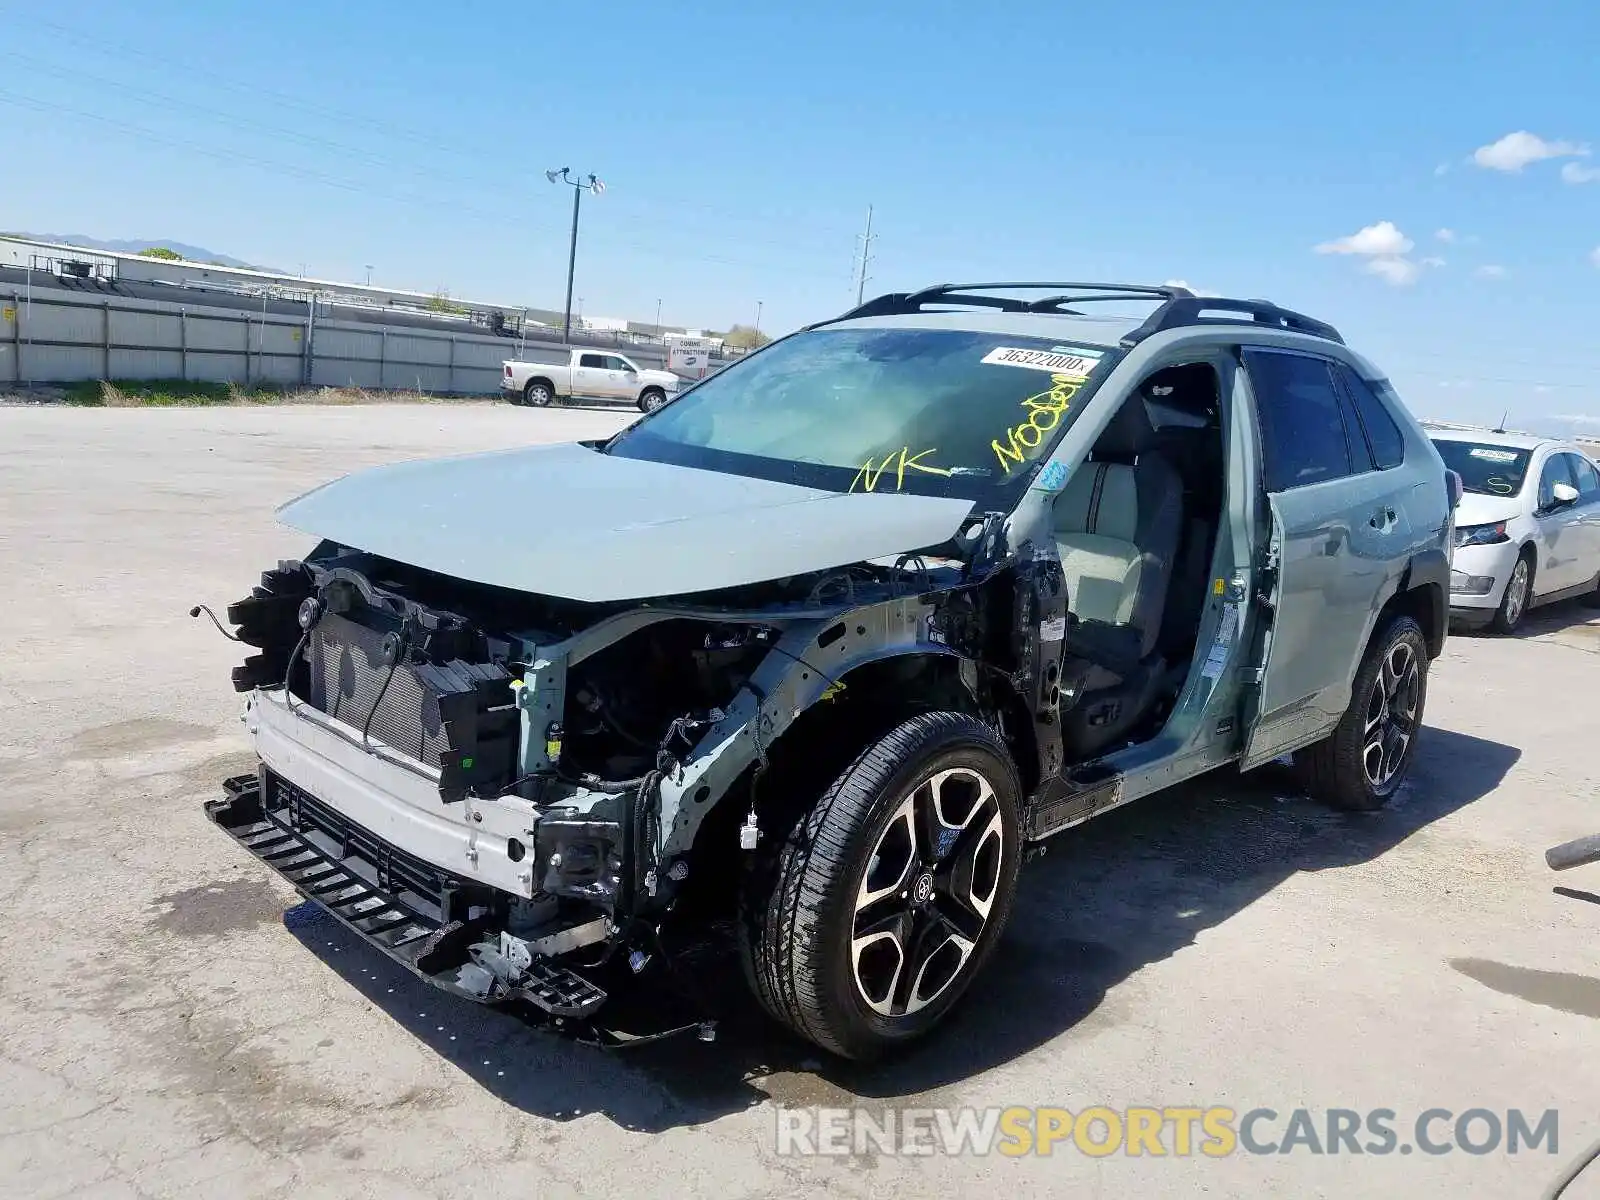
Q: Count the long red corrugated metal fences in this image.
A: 0